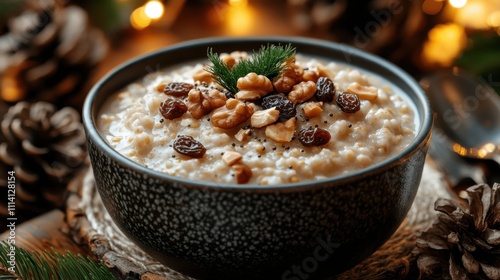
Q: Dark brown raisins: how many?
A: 7